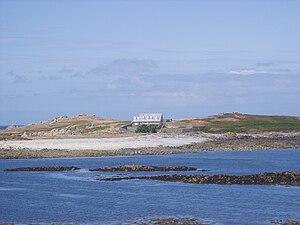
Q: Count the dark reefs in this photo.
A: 3